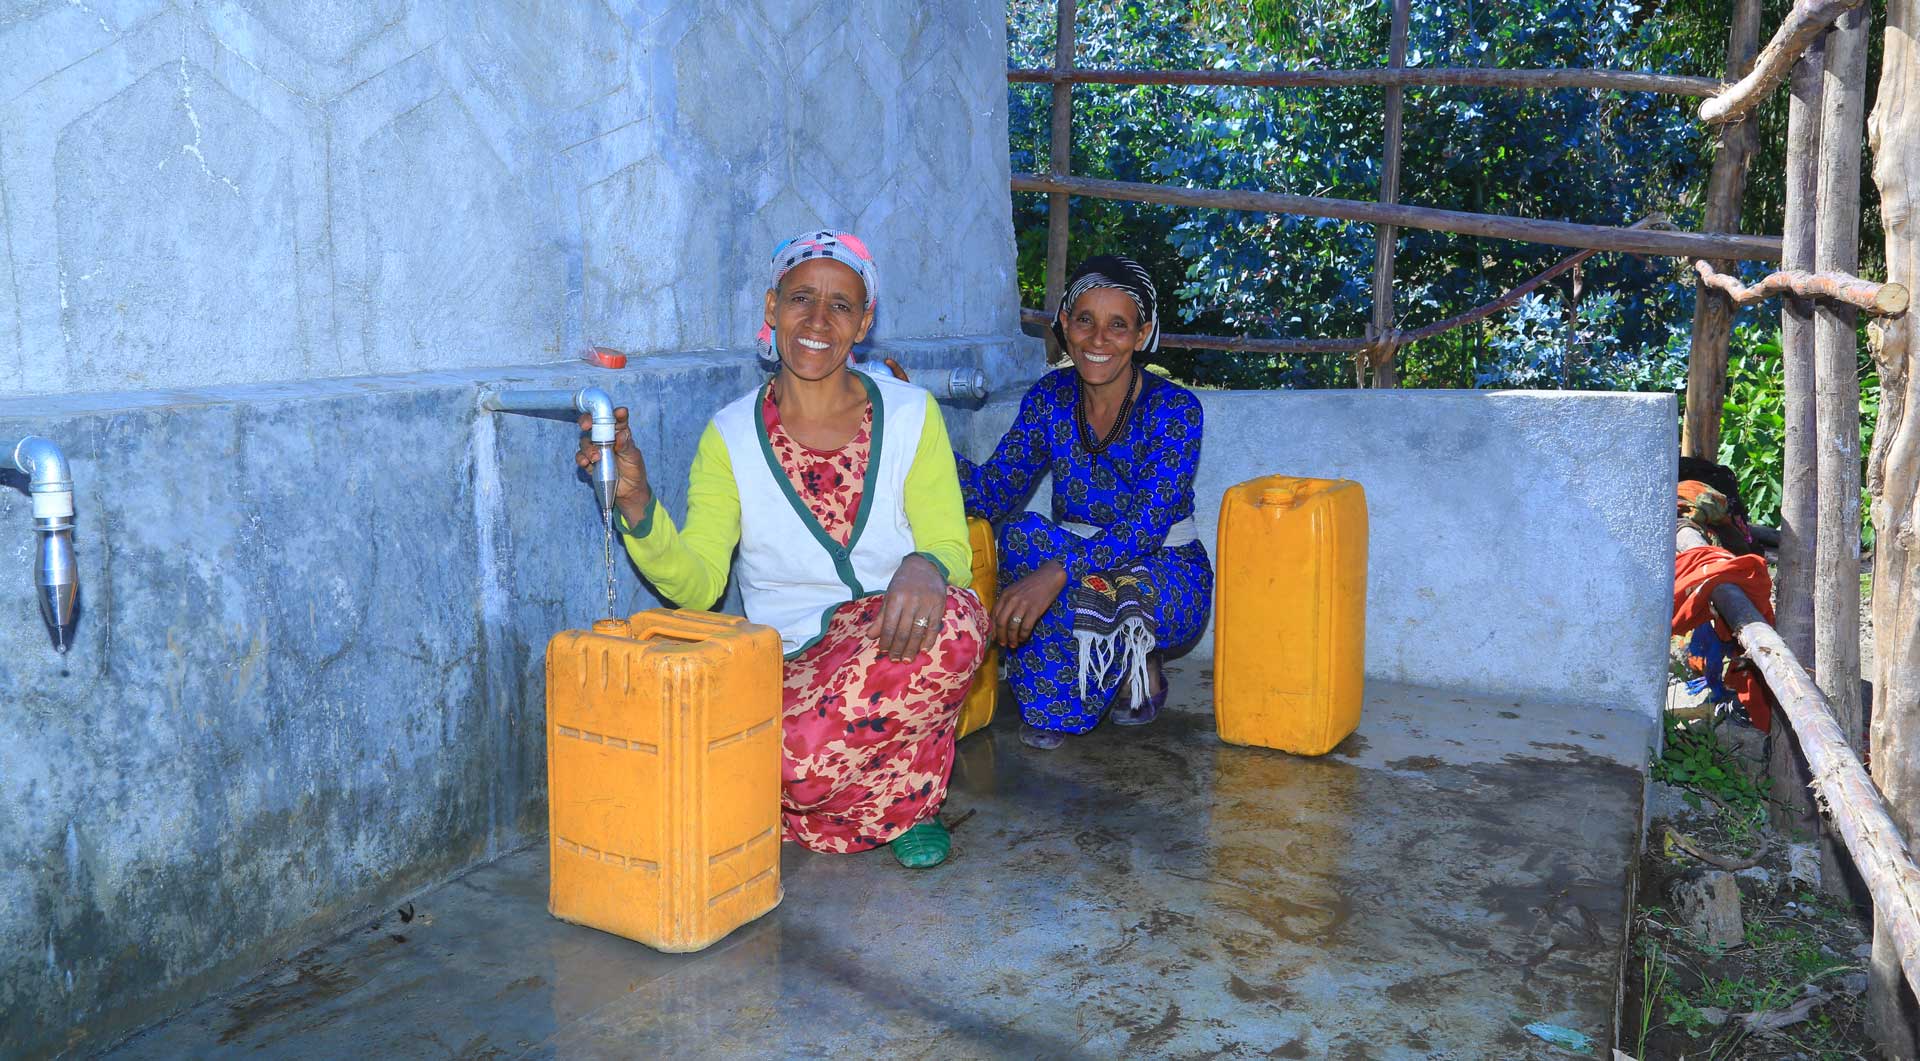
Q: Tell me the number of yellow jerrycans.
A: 3